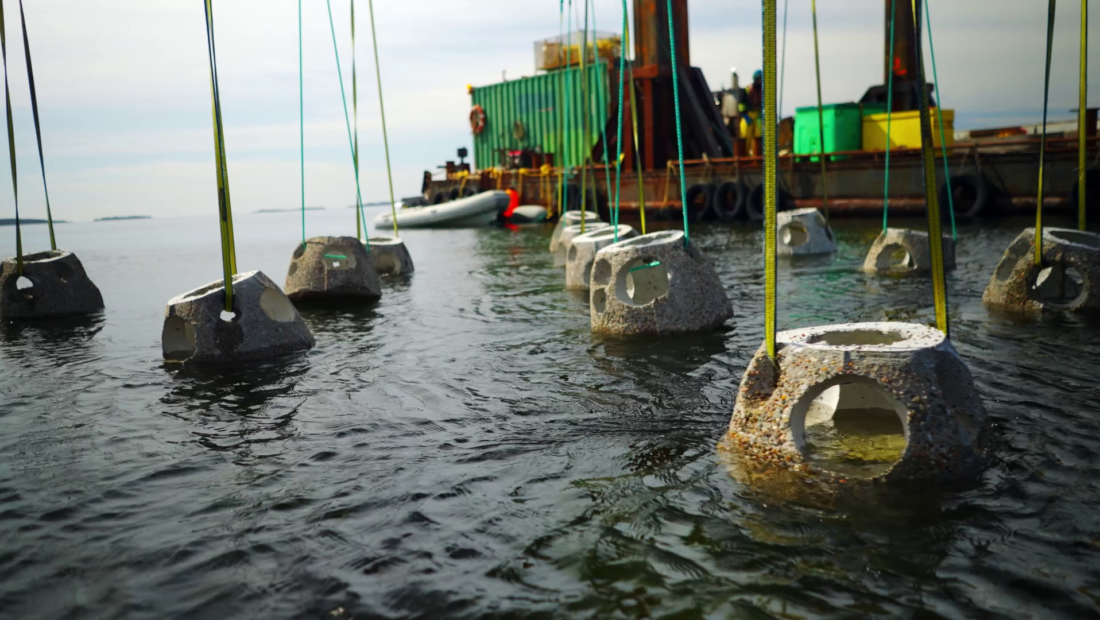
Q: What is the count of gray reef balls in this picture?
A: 12